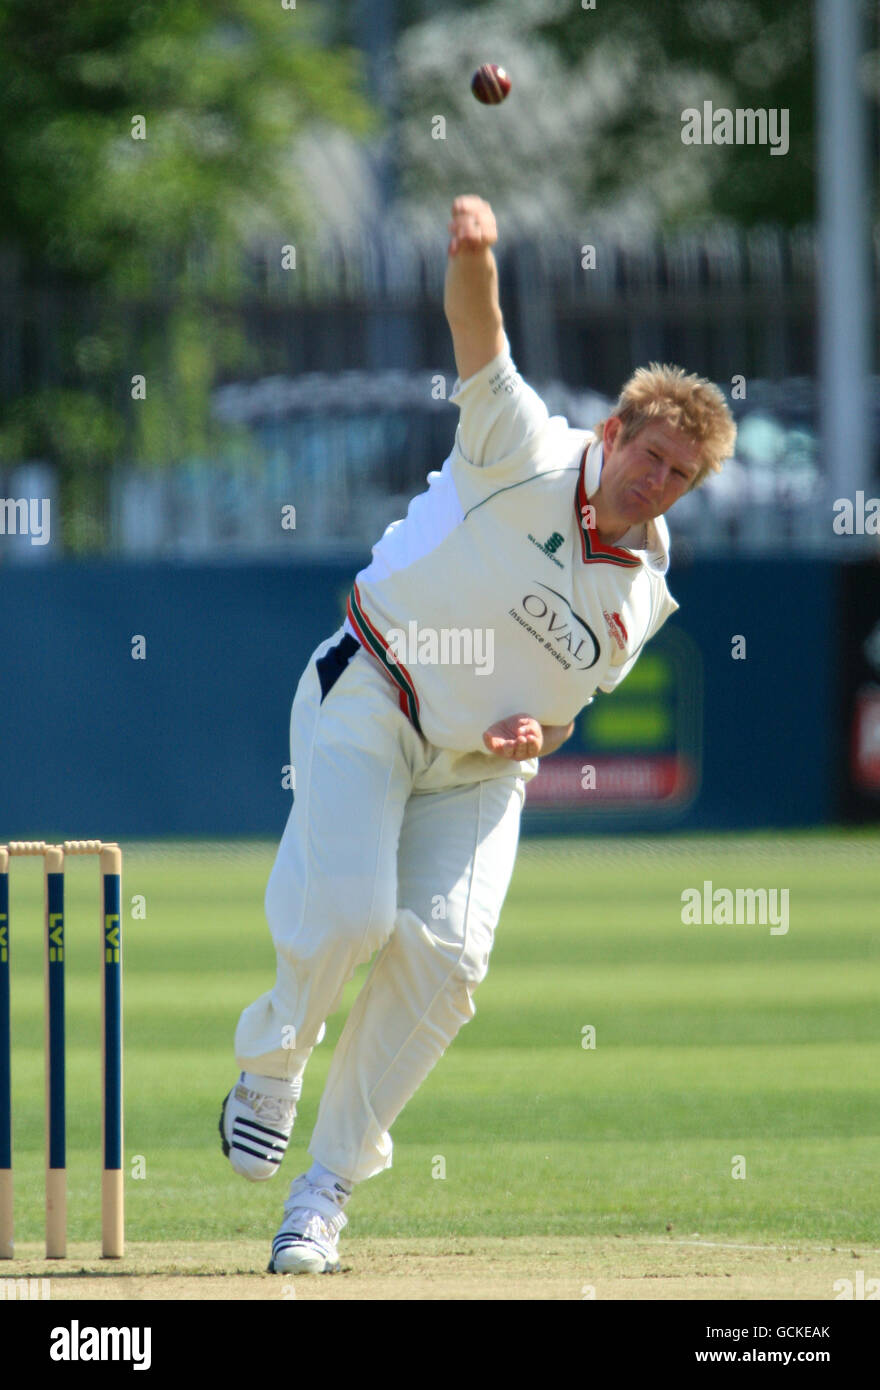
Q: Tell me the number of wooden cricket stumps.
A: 3